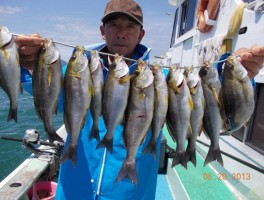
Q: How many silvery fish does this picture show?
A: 11